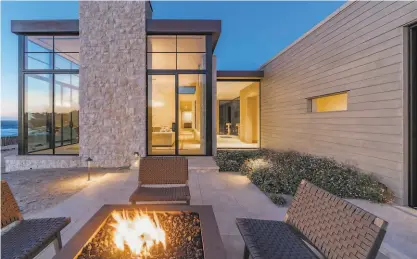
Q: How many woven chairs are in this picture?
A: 3